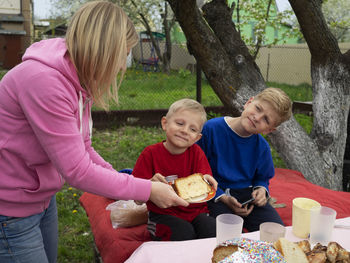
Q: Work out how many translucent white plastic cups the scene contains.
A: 3